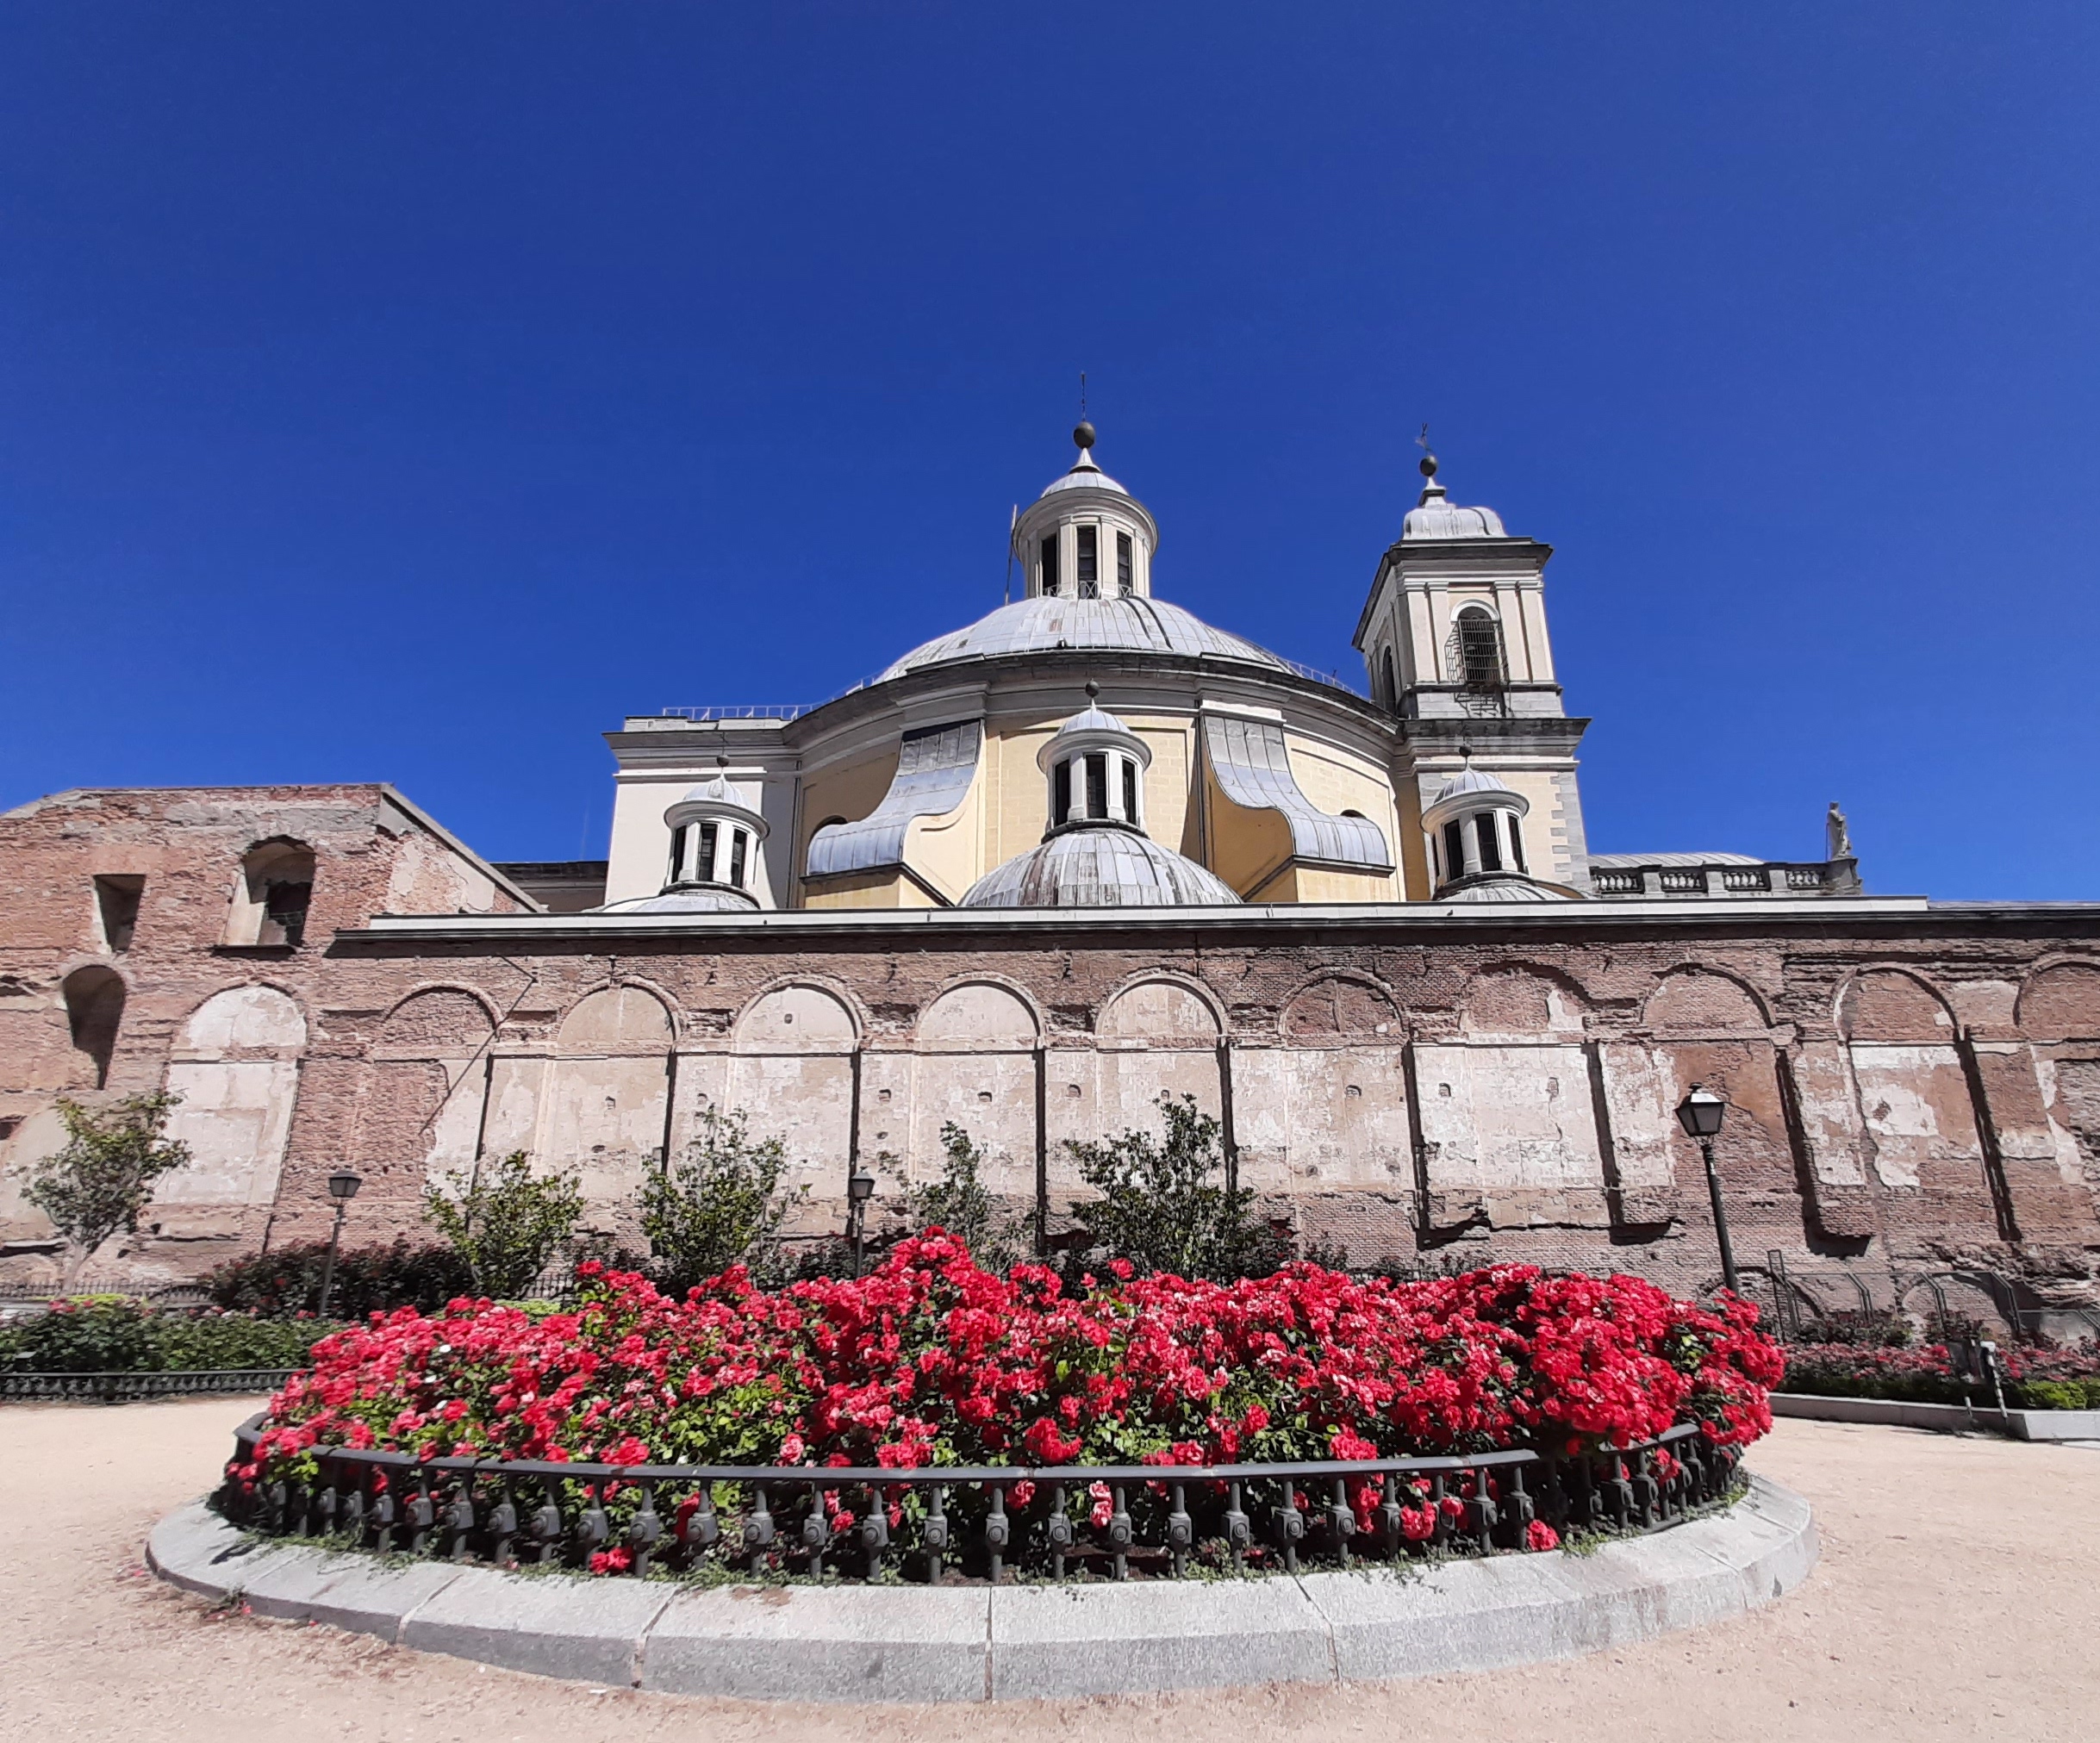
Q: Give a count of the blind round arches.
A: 11